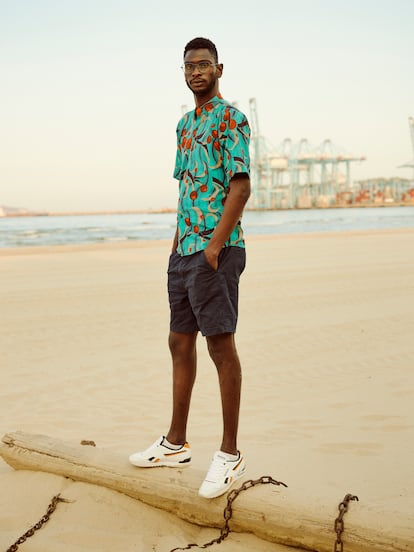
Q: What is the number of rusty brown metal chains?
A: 3